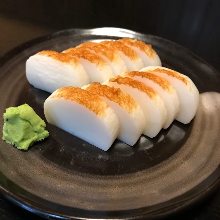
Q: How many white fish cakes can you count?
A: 10